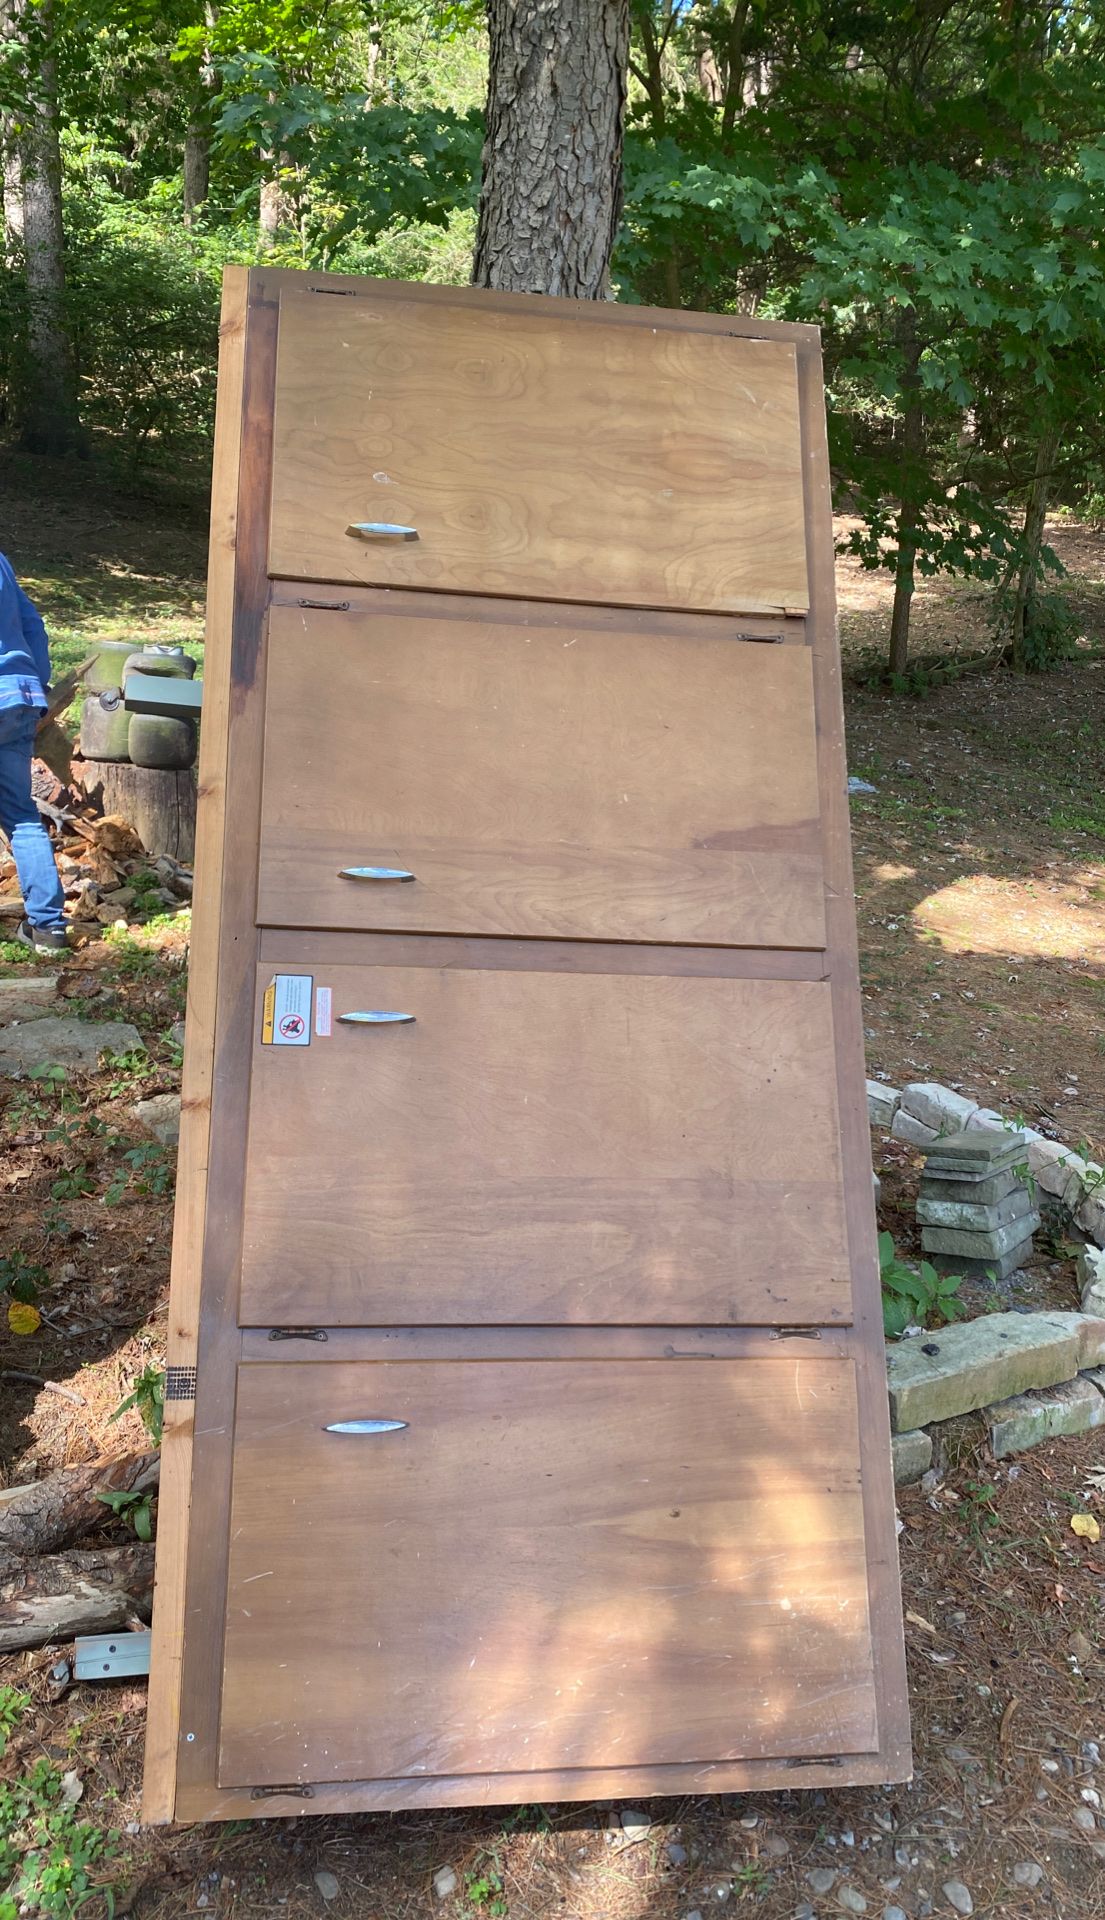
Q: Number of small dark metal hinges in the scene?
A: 8